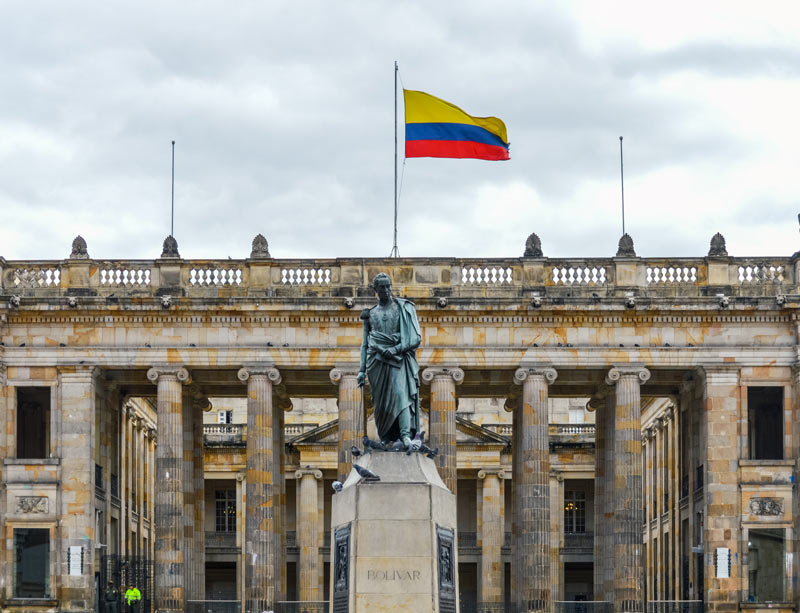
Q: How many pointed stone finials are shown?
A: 6